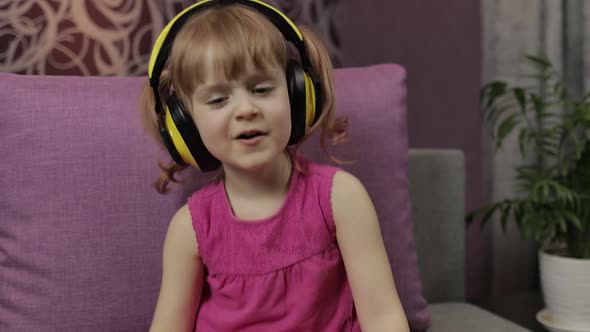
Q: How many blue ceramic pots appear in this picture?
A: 0